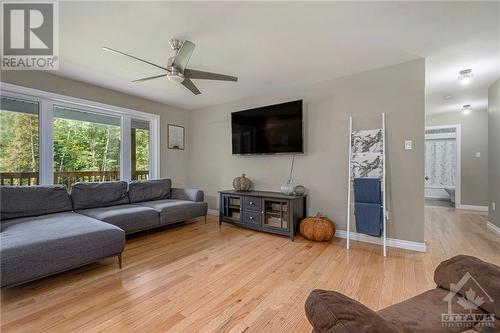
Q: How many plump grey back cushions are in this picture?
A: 3